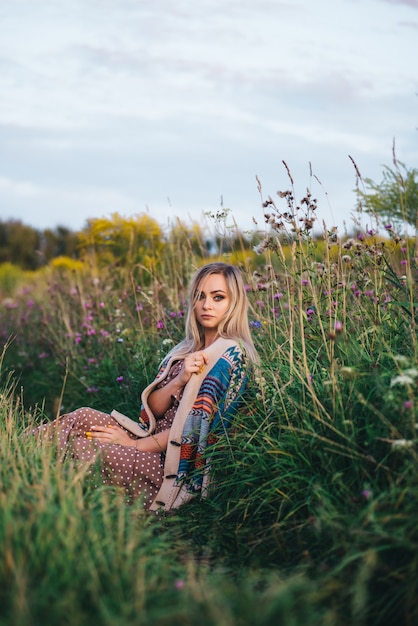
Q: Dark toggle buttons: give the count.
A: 3